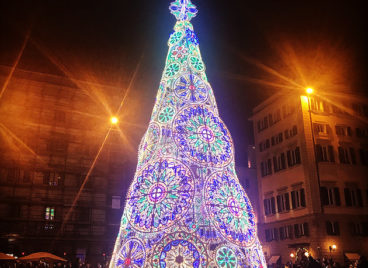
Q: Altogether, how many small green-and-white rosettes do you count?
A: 5